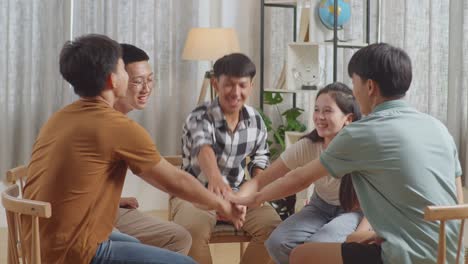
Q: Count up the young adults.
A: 5